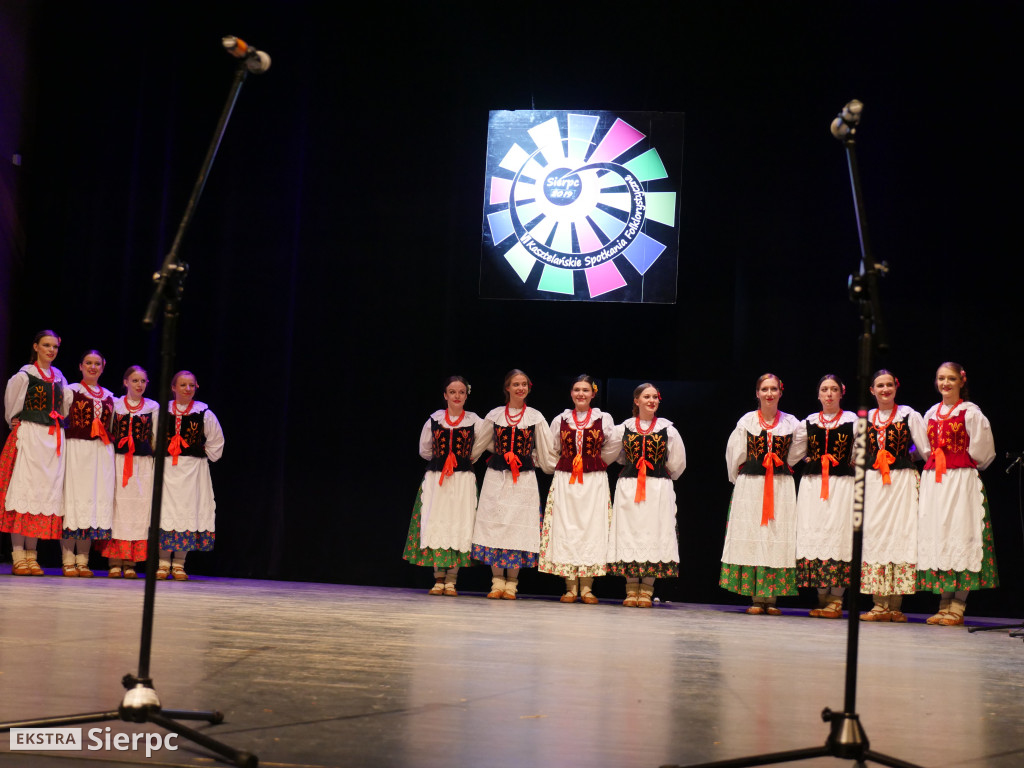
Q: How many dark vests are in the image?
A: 9